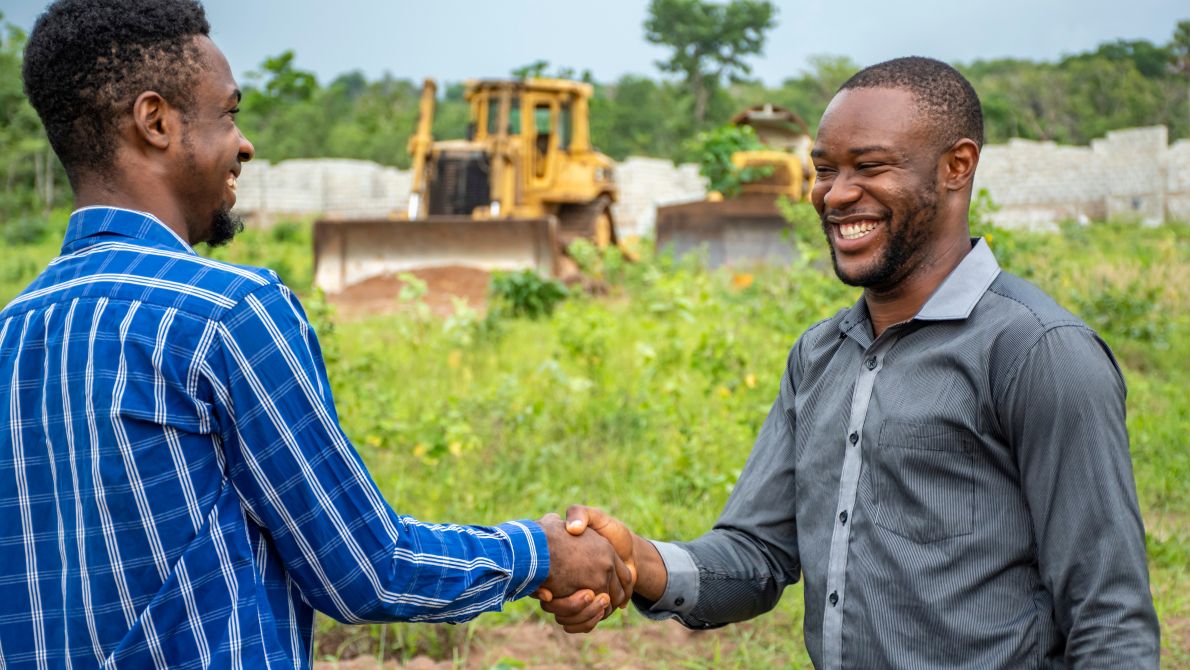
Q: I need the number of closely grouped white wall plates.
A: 0